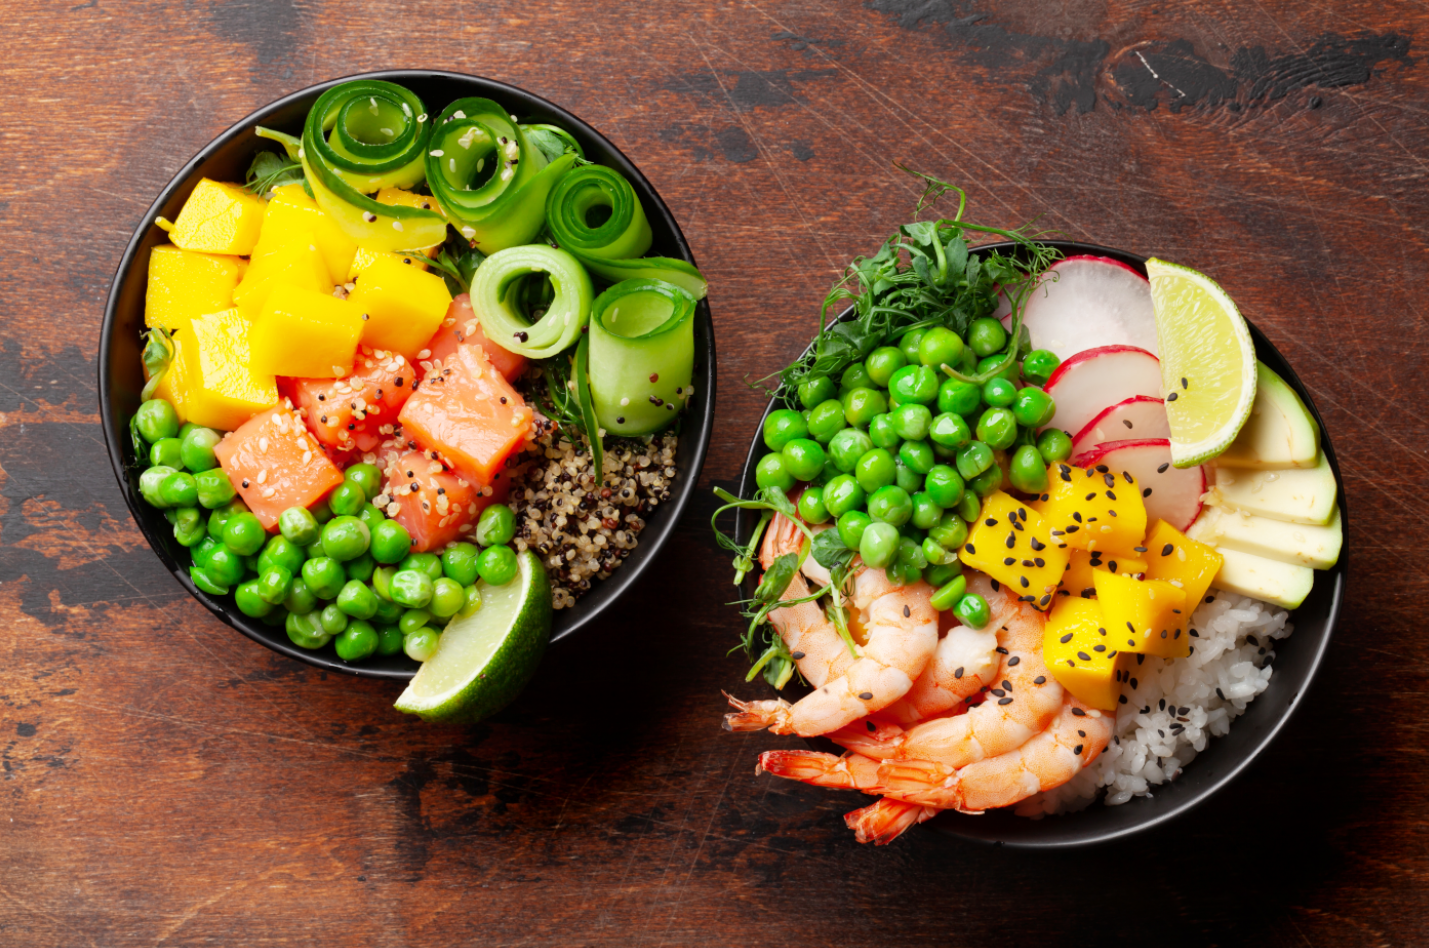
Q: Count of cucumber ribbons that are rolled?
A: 5